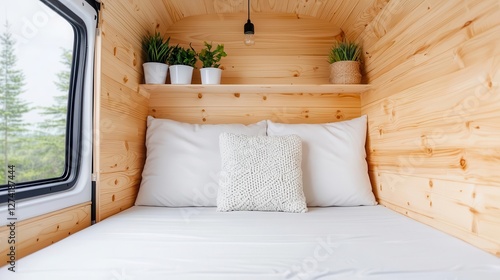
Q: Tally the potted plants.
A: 4